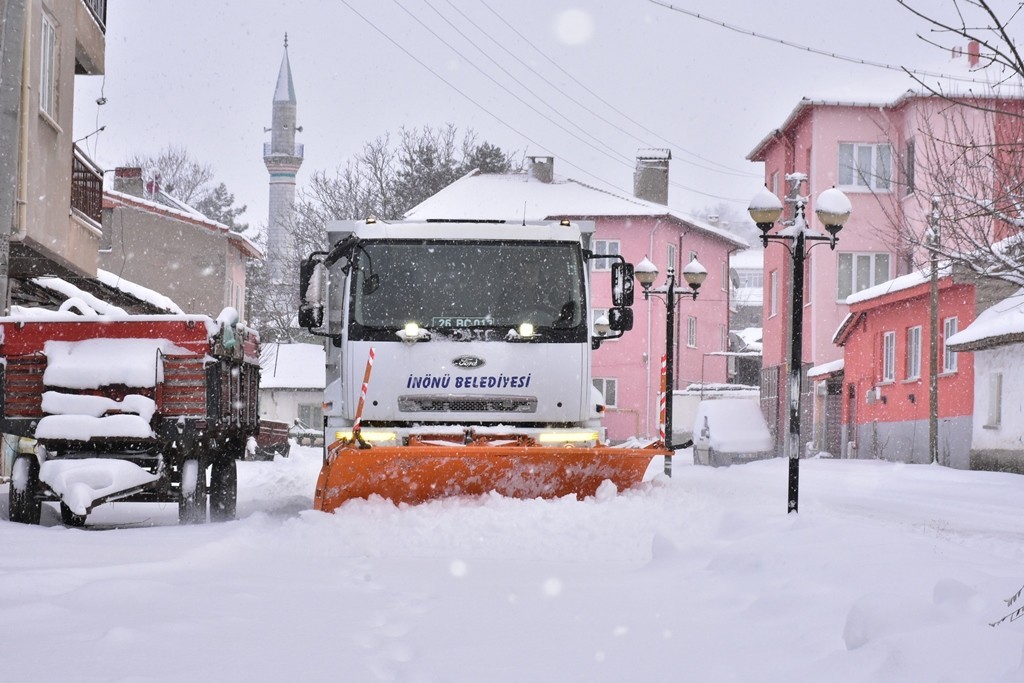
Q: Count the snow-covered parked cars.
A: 1